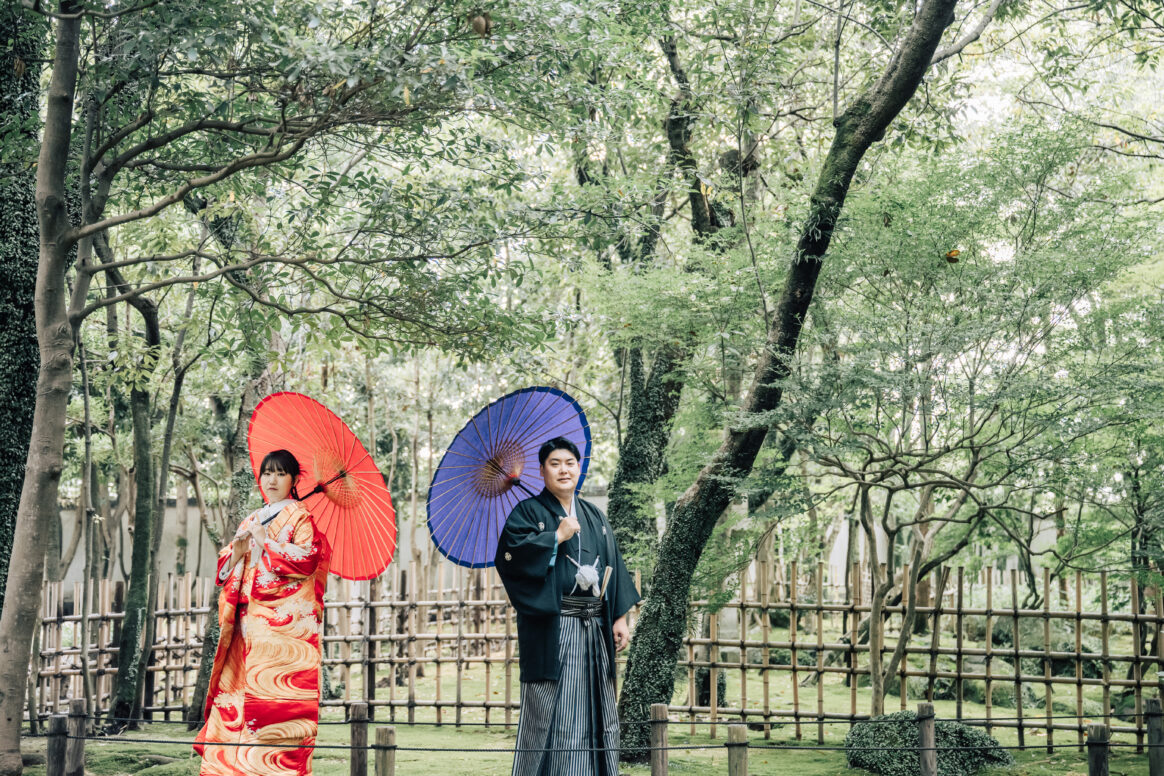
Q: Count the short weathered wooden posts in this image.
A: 9